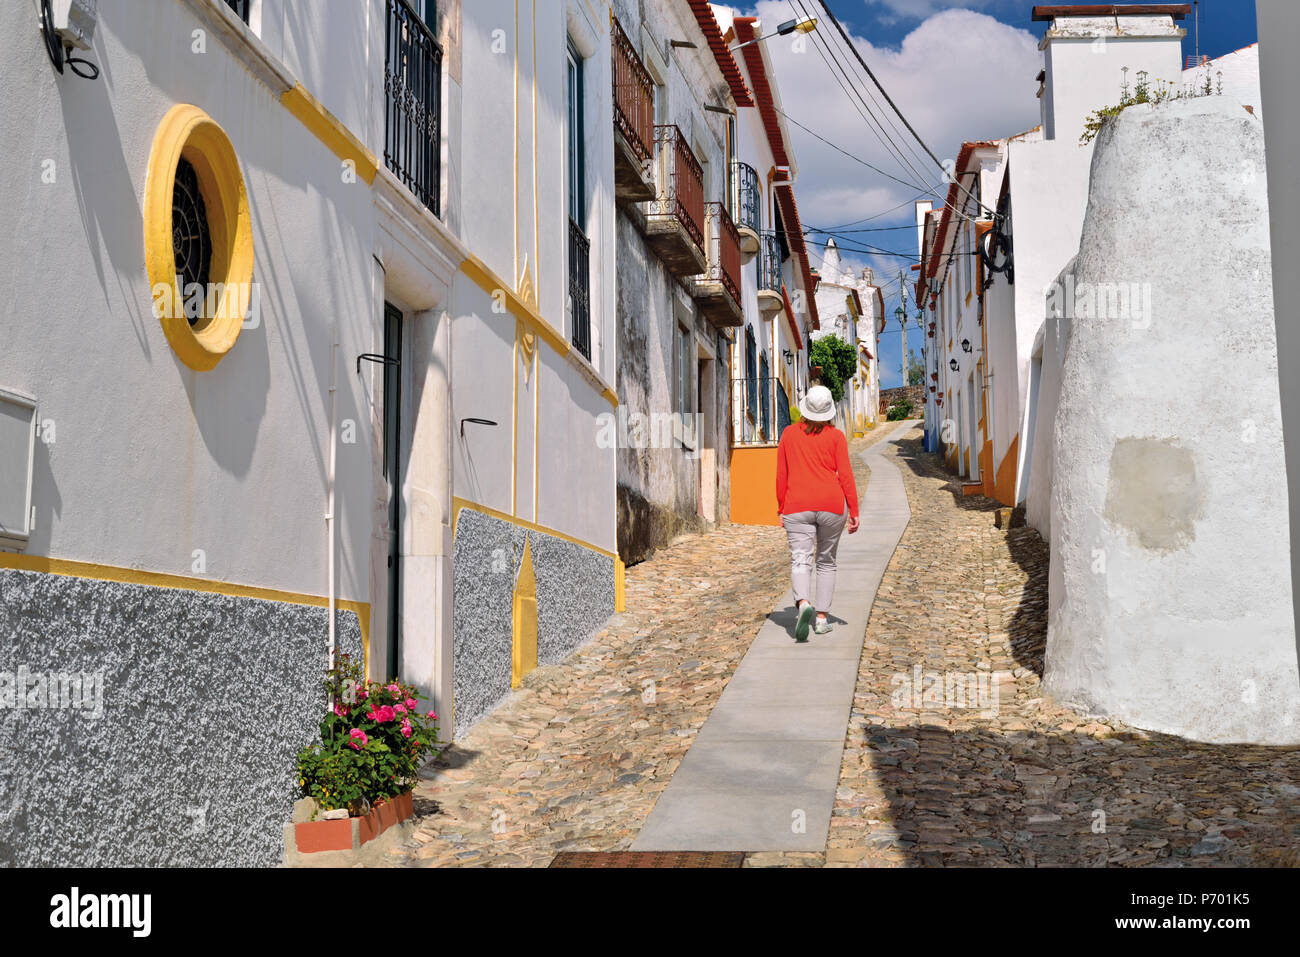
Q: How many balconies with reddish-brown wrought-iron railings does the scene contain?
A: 3